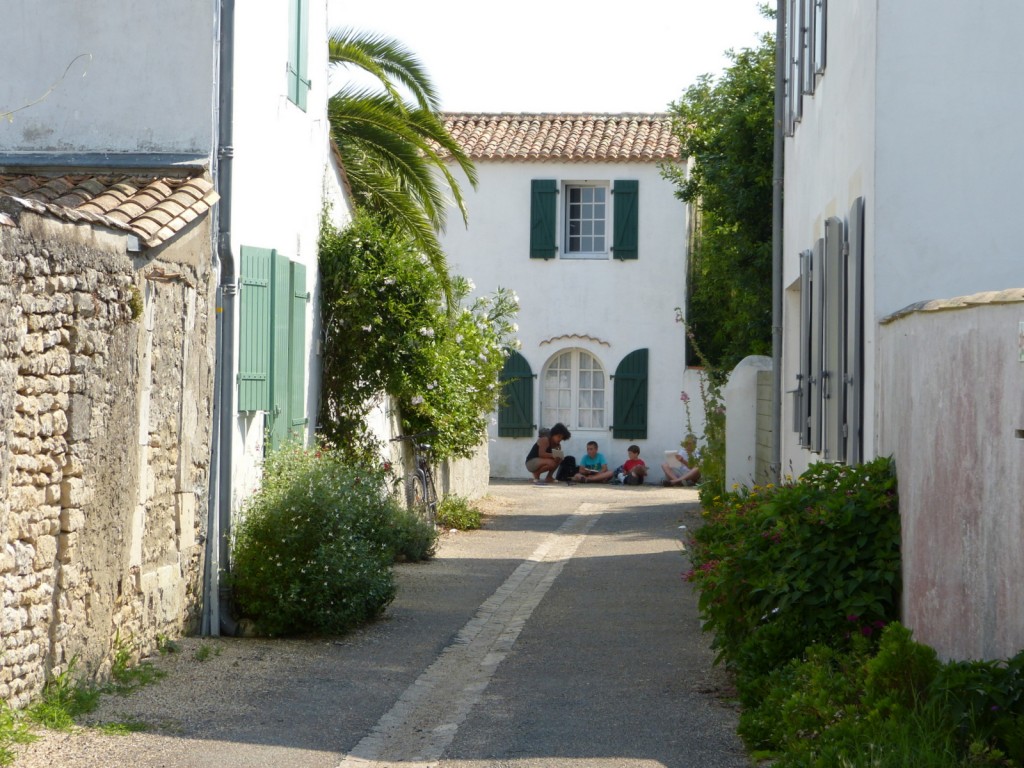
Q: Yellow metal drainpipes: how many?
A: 0